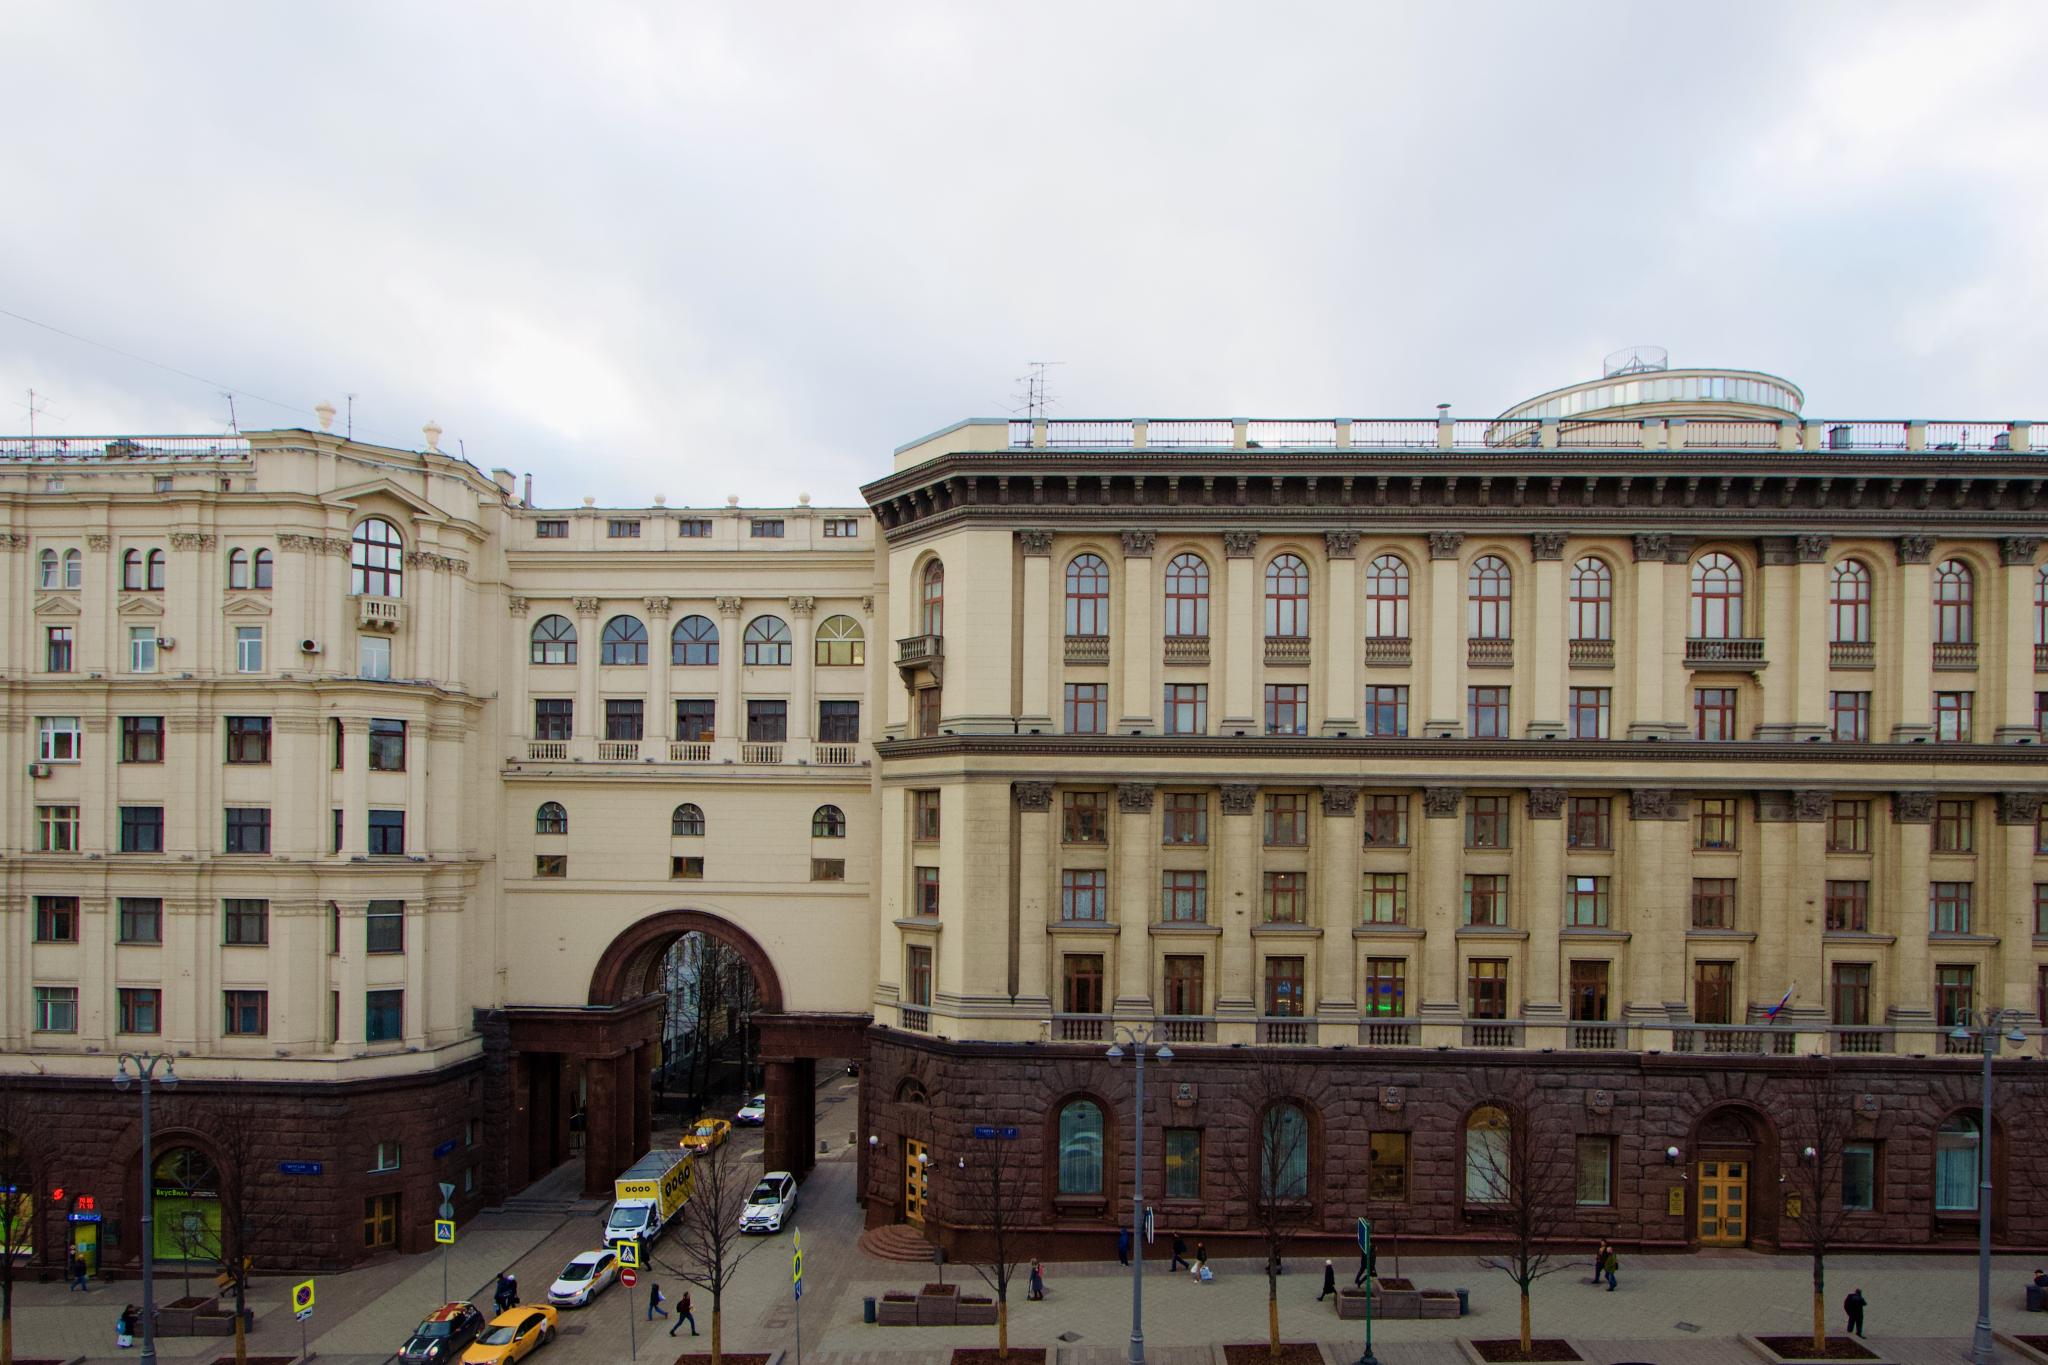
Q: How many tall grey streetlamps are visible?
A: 3